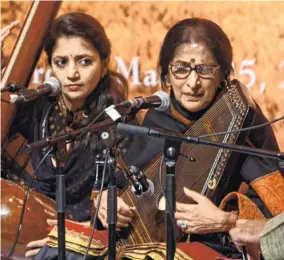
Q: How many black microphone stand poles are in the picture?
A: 3